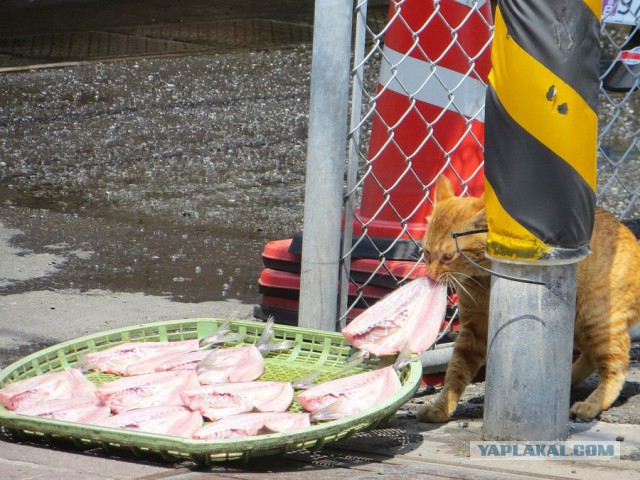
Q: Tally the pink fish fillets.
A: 10